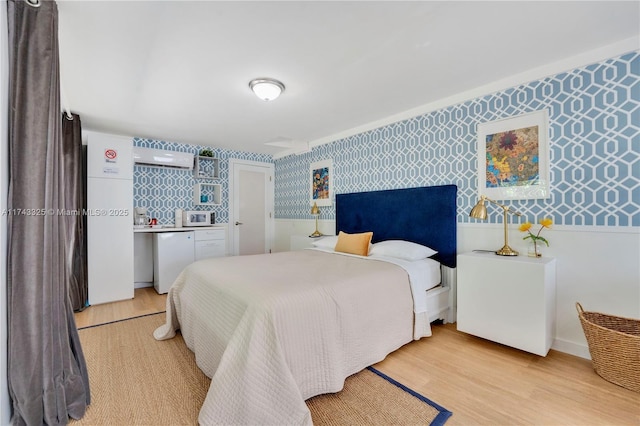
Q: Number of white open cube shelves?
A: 2